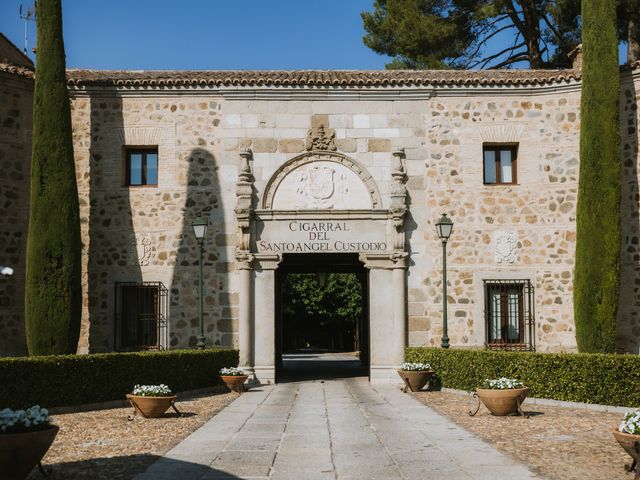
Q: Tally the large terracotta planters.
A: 6